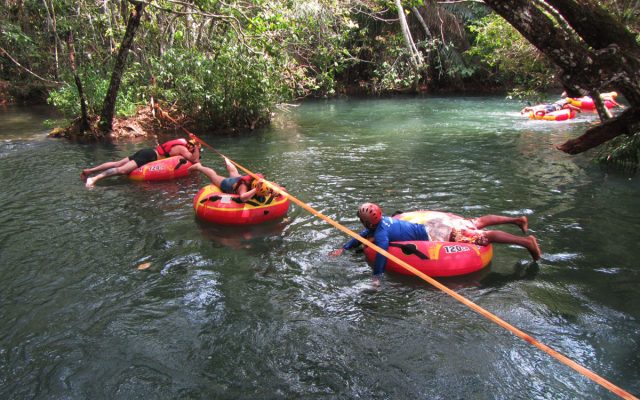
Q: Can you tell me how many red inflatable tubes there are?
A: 5